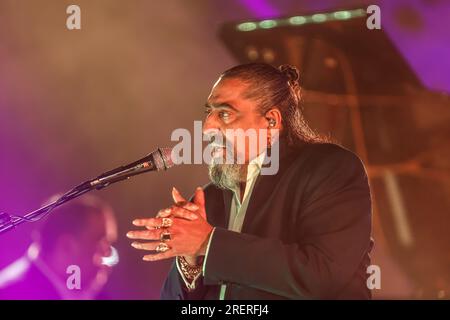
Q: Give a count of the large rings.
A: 3